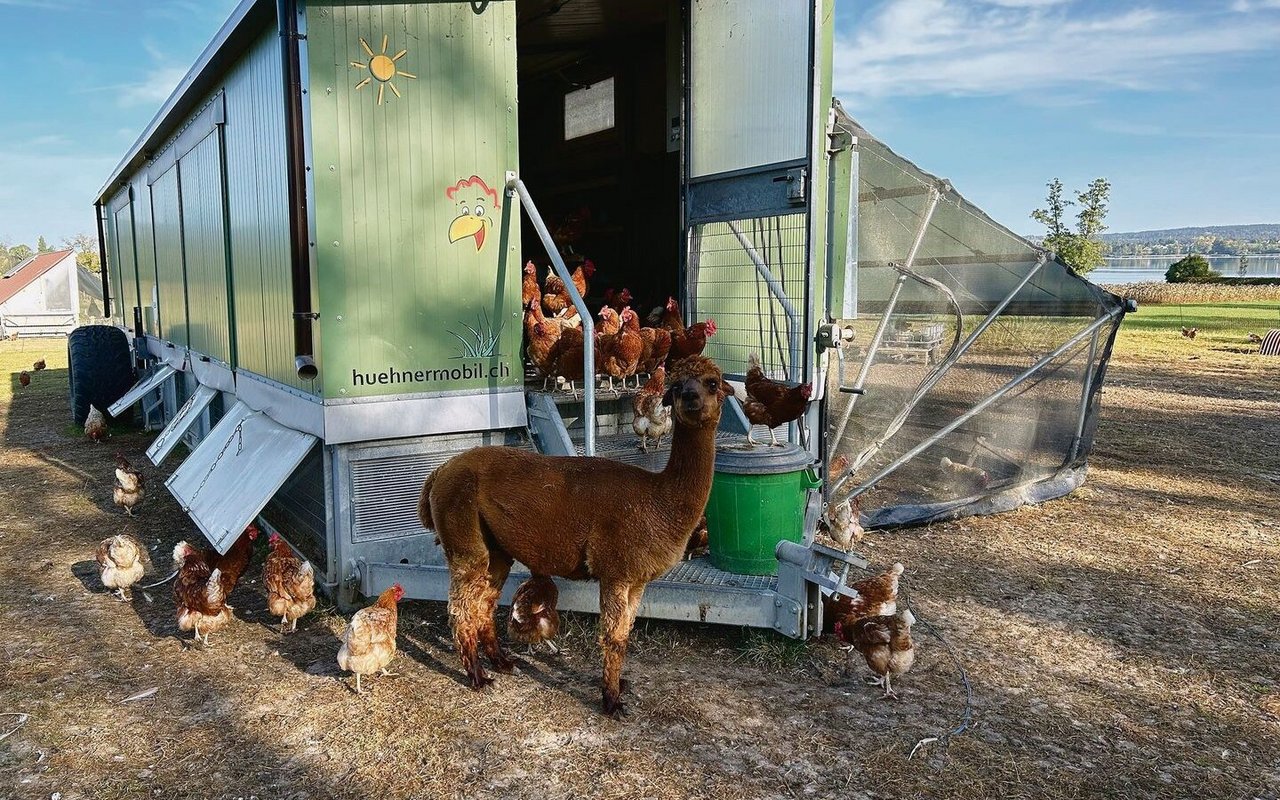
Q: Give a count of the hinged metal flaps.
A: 3